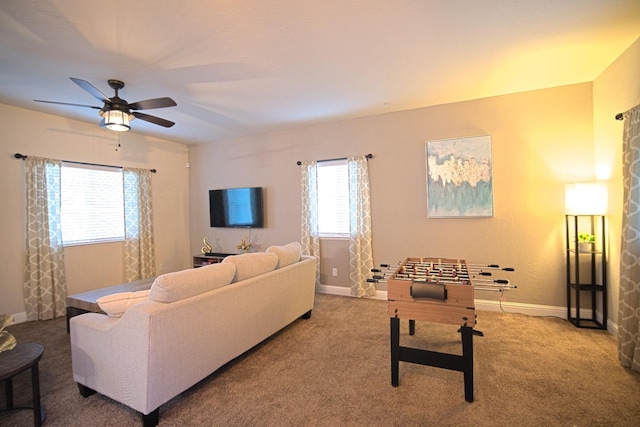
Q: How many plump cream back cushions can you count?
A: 3